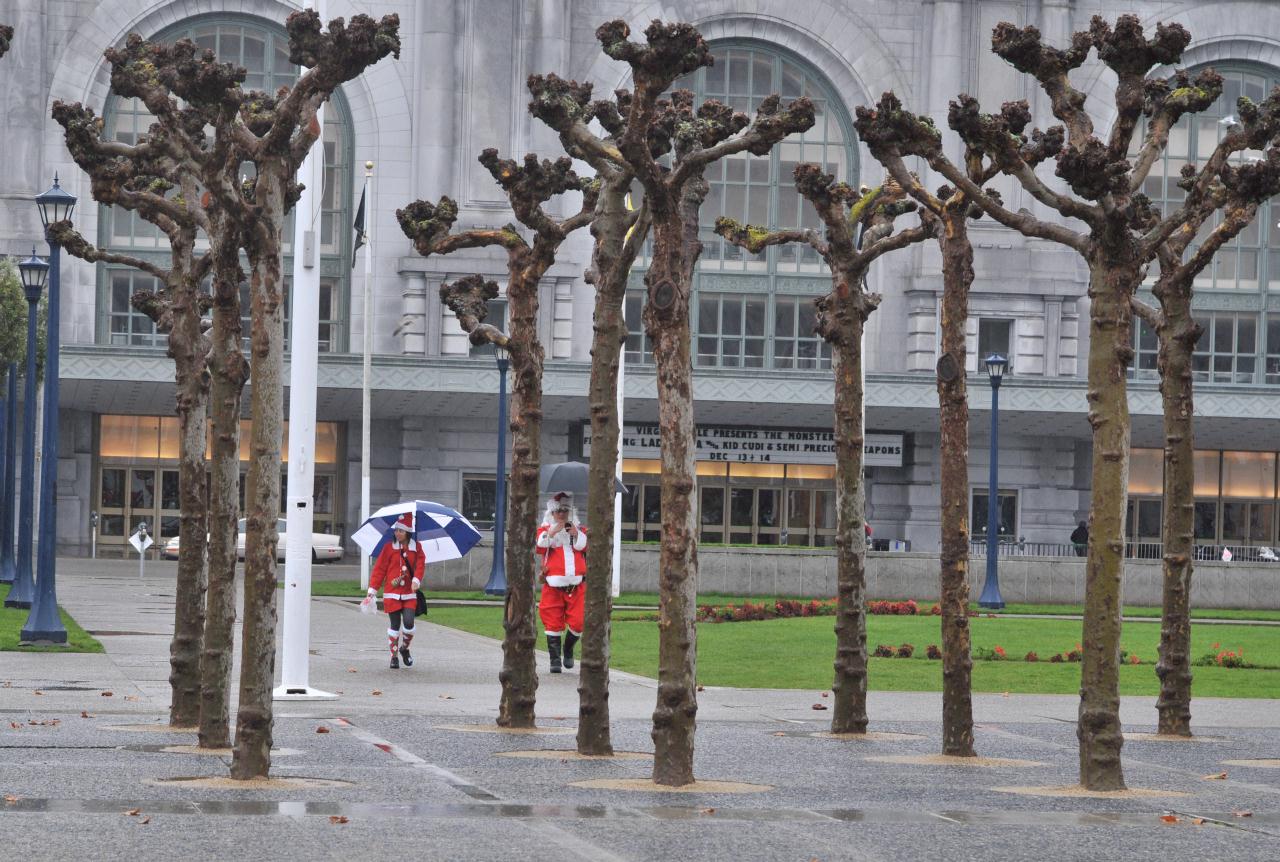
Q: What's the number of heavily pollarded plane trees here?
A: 10